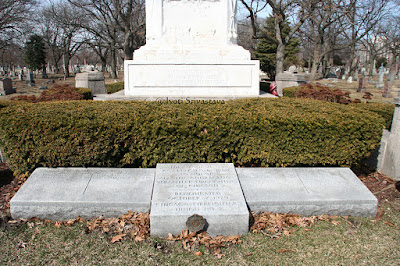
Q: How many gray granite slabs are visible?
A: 3